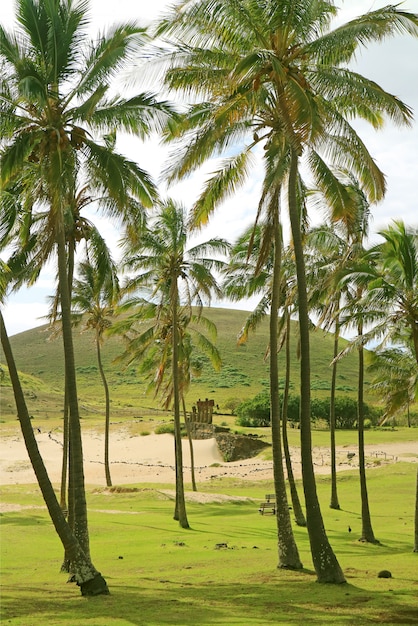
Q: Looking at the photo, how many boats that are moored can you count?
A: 0